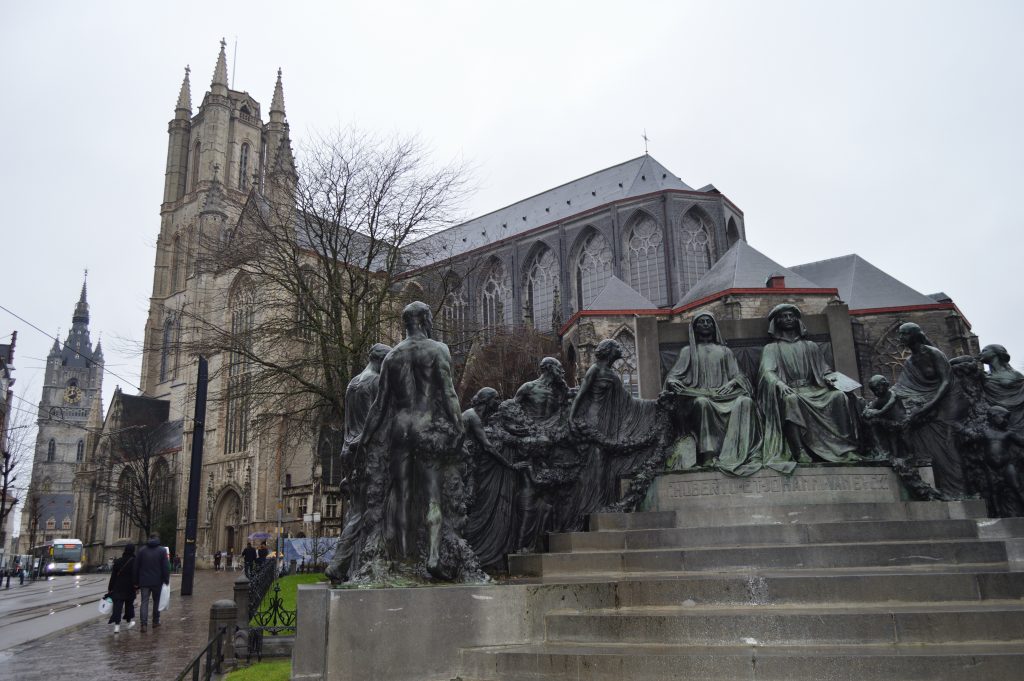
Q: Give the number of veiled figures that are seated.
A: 2